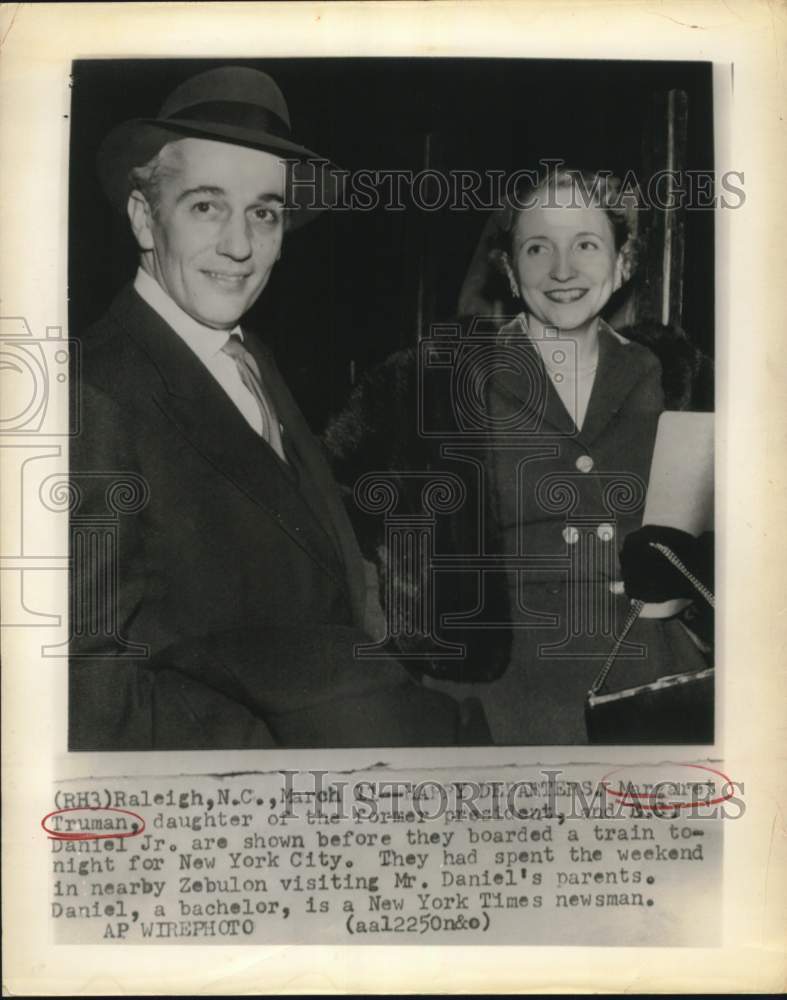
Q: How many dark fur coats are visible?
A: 1